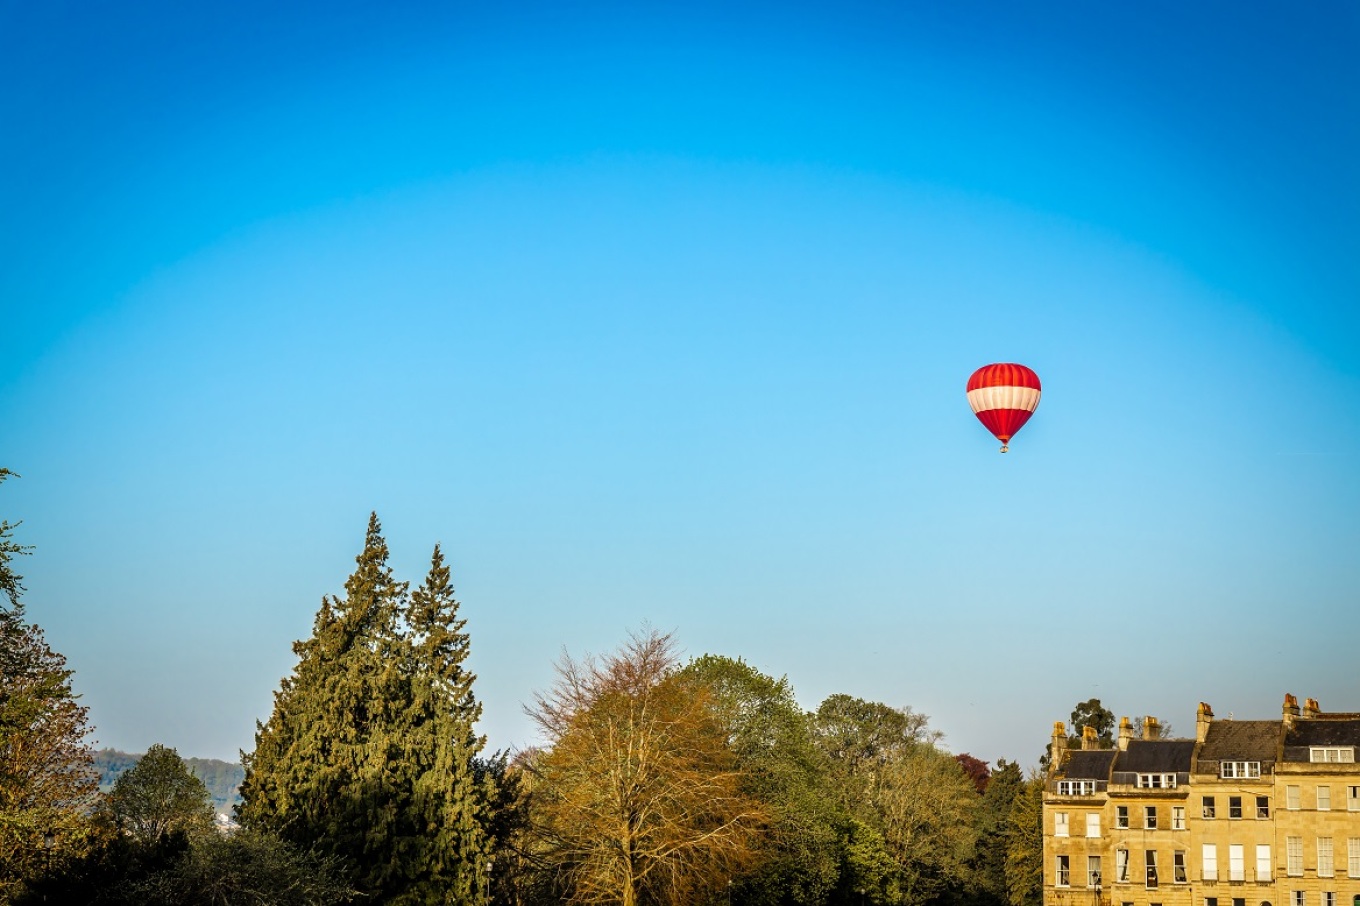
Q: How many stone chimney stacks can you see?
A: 7